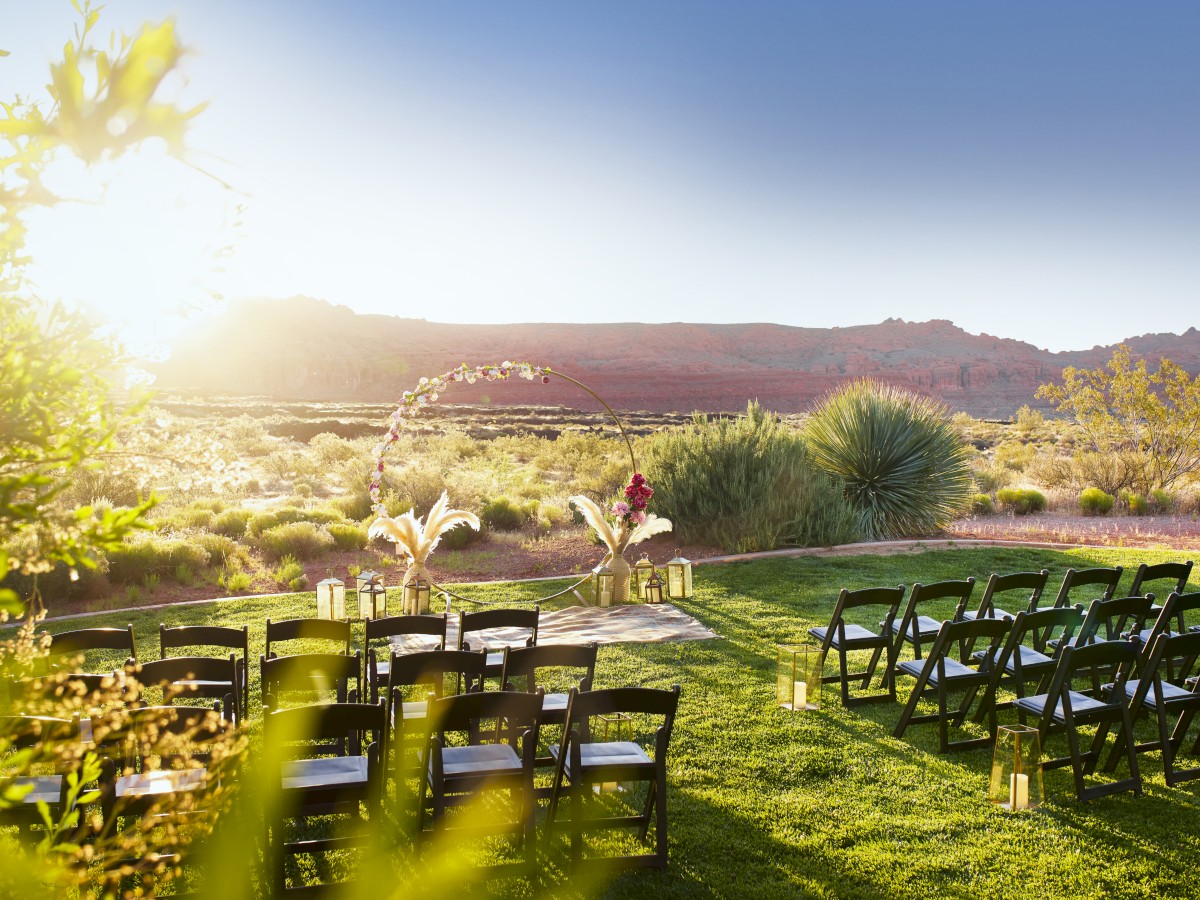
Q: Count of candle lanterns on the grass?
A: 11